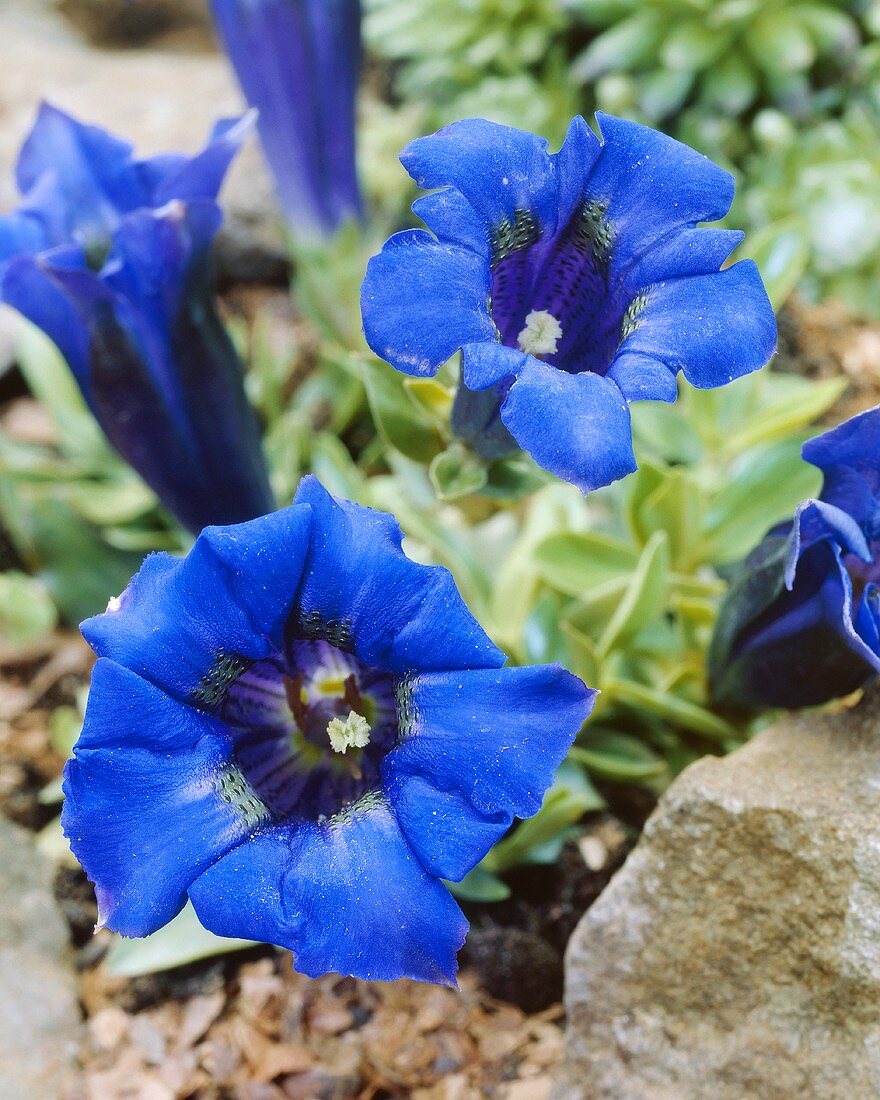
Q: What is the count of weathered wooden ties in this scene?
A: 0